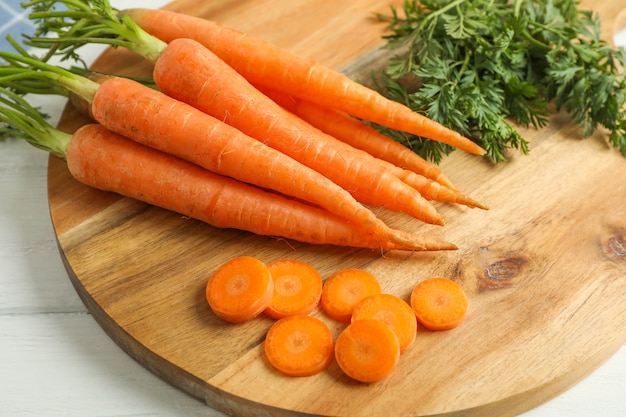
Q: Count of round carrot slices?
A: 7